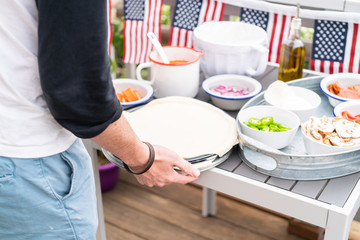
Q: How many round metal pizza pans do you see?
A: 1